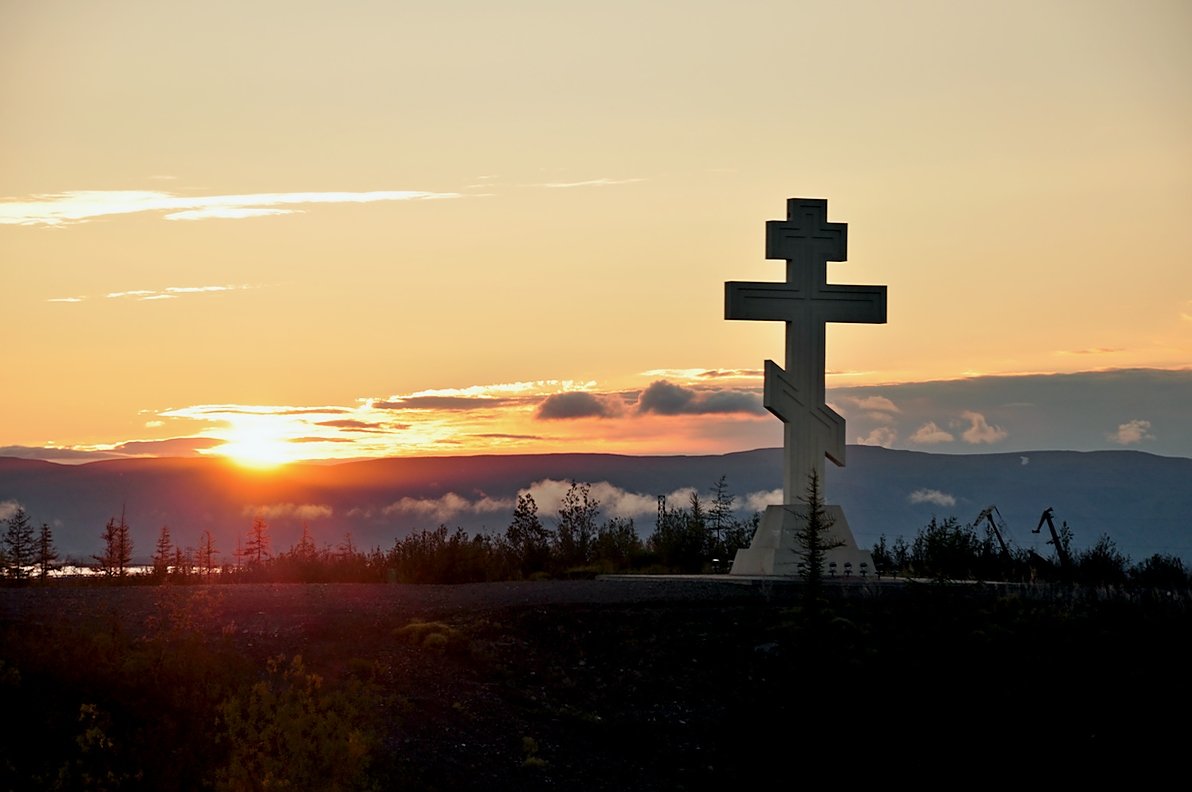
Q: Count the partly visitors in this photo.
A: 0